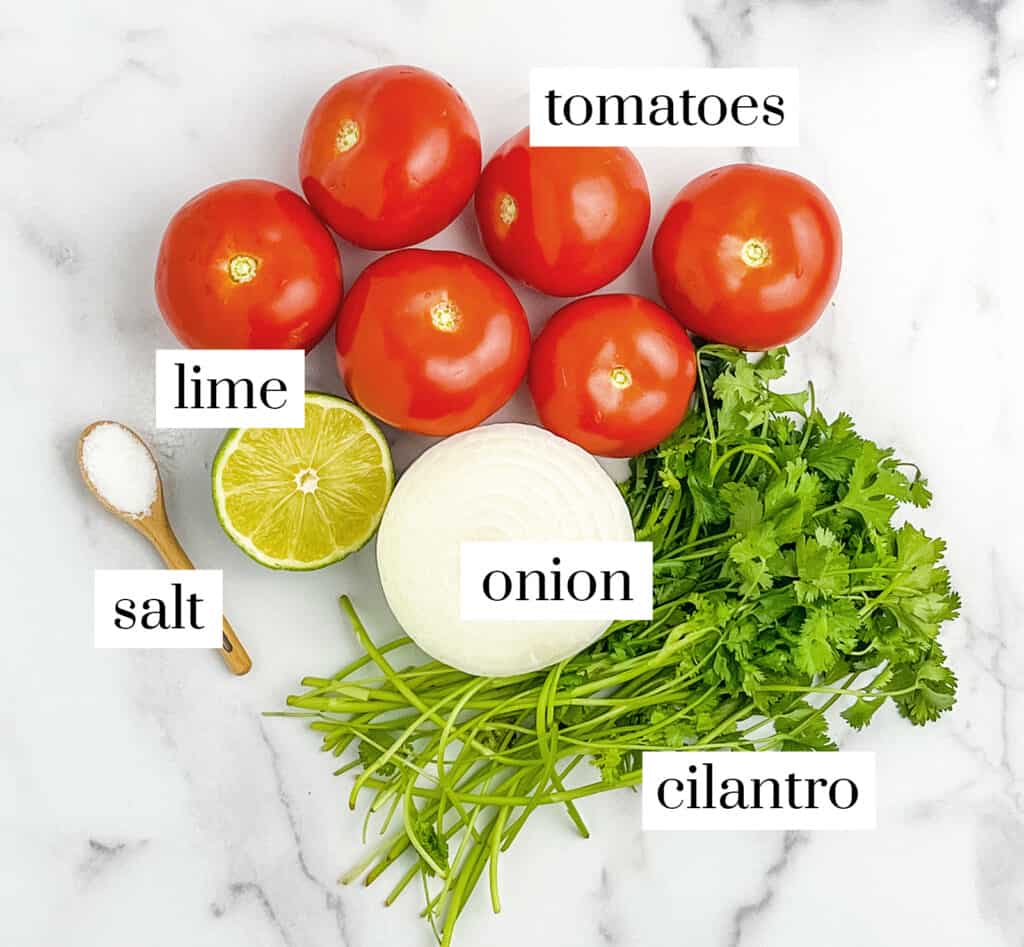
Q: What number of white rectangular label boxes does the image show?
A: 5